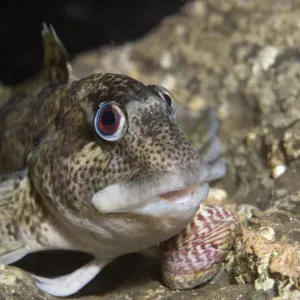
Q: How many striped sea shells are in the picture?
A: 1